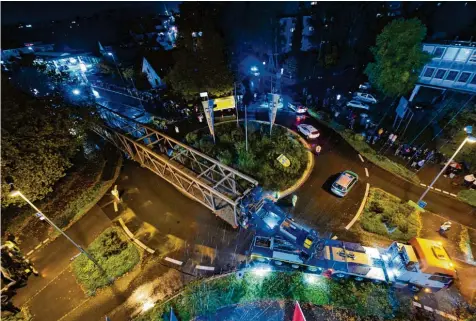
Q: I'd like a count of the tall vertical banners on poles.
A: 2